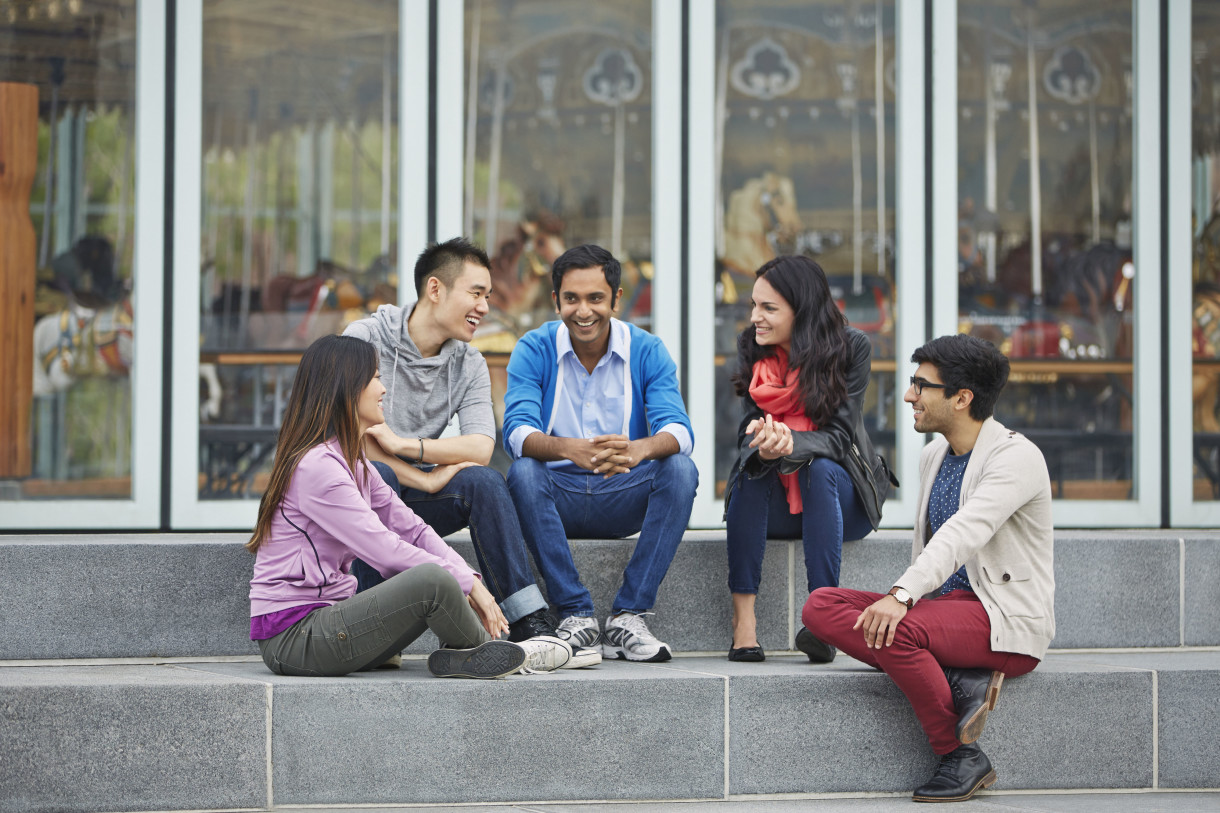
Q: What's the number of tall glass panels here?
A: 6